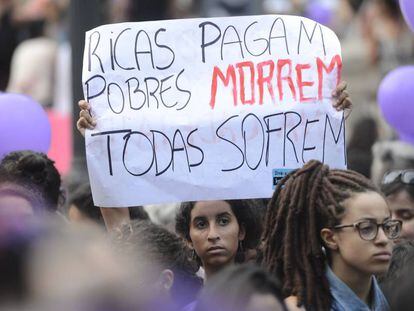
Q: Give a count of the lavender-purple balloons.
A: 4